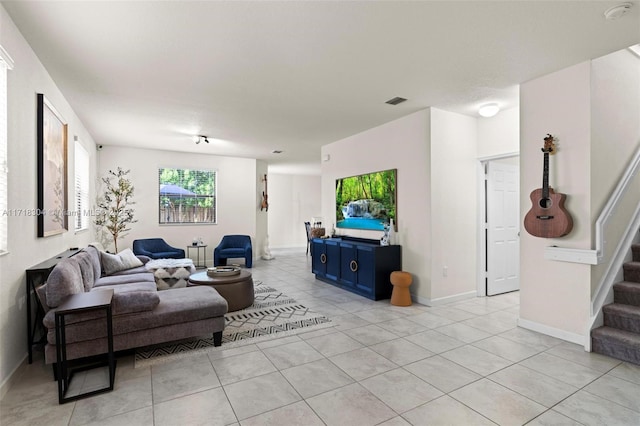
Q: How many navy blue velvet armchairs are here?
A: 2